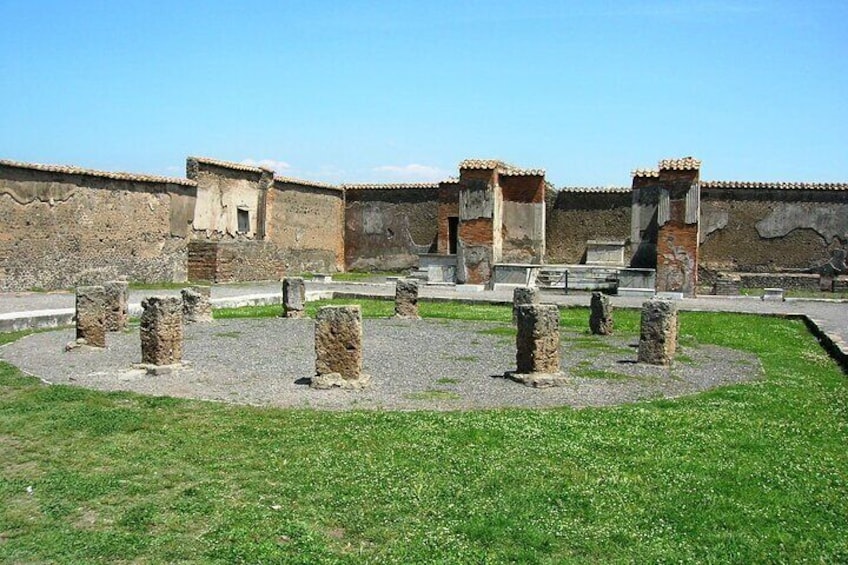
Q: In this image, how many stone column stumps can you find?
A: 11